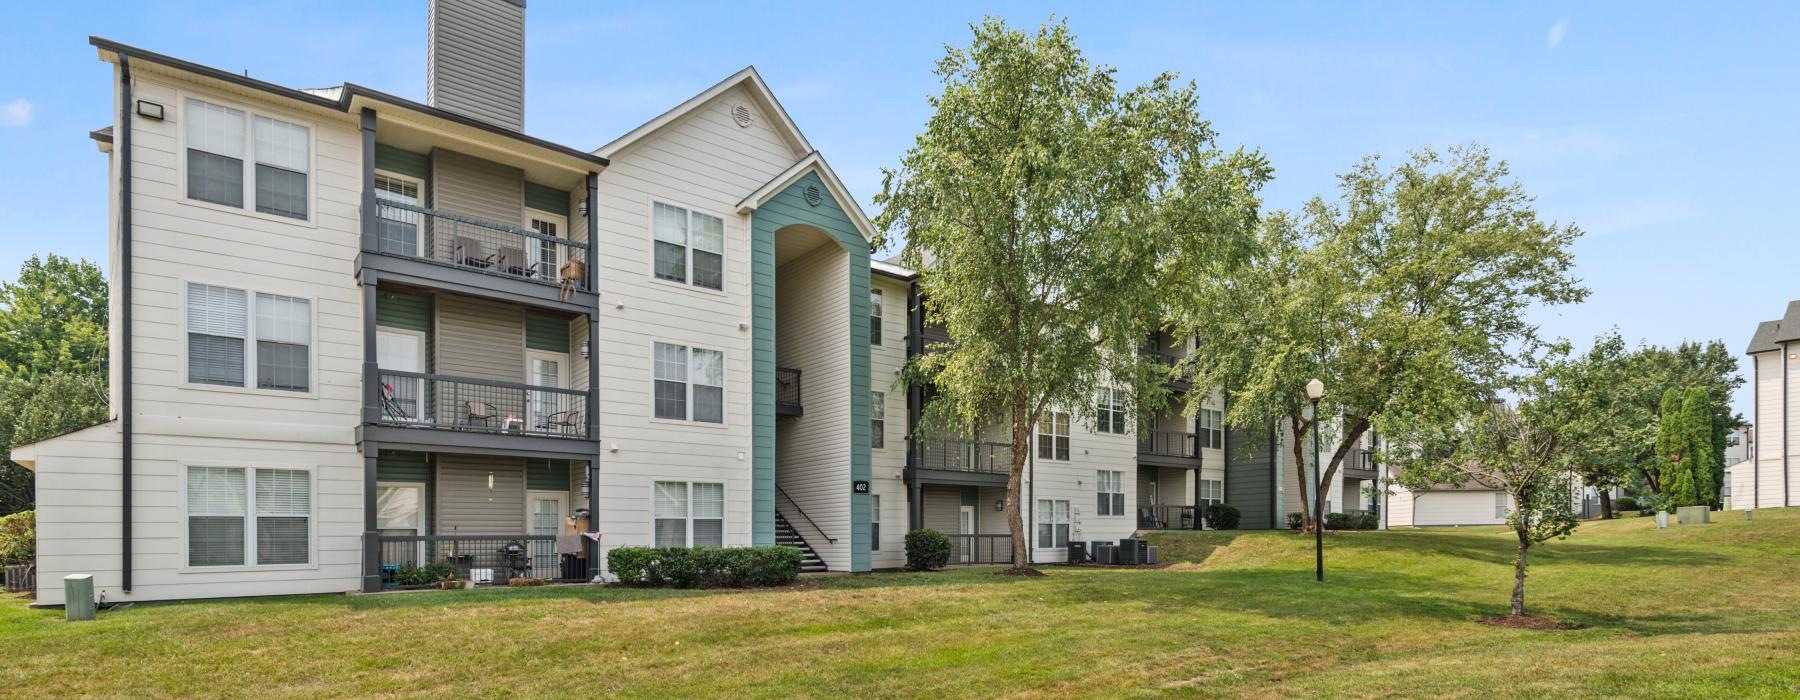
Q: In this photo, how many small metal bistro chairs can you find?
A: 2